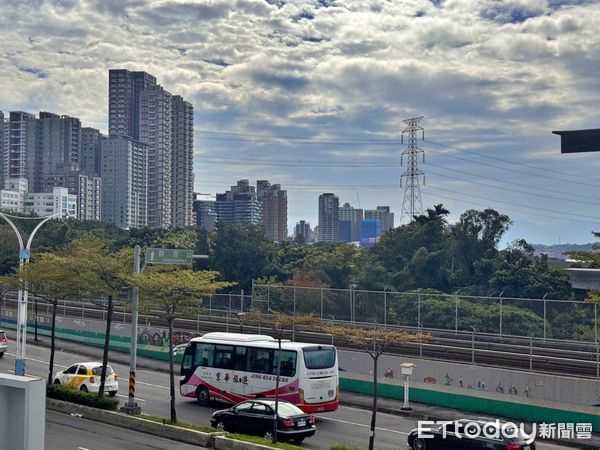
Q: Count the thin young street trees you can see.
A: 5